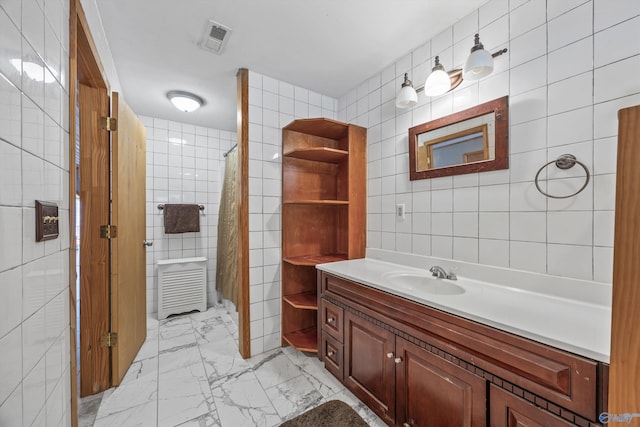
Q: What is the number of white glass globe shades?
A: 3